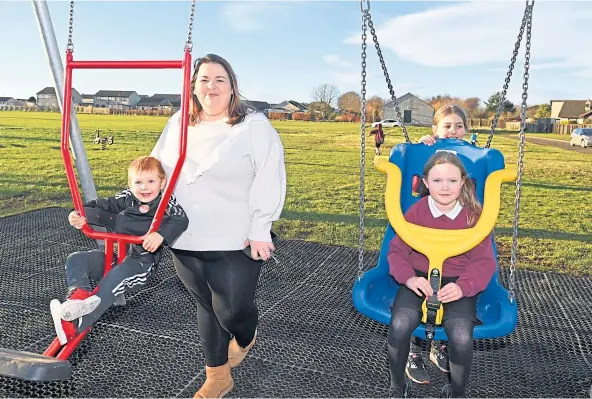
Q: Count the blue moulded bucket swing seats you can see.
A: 1